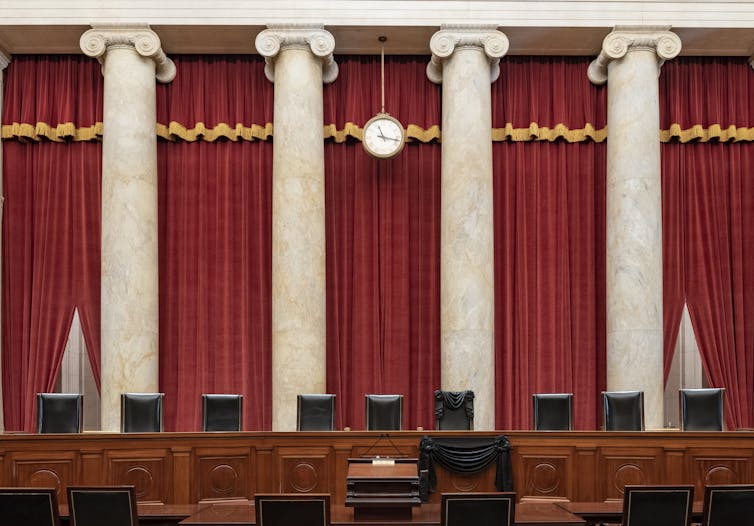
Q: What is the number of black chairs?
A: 15